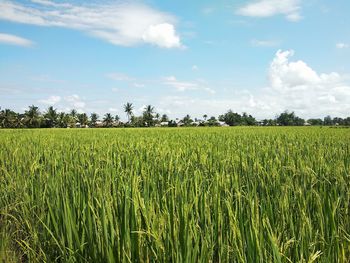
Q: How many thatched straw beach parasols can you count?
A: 0